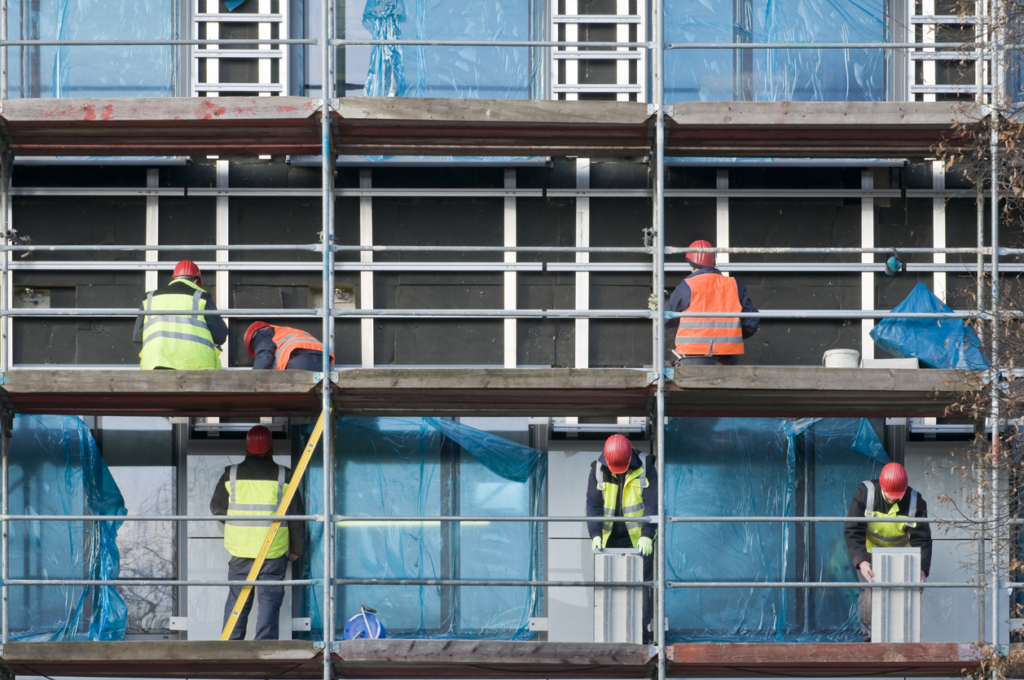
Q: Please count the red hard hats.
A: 6